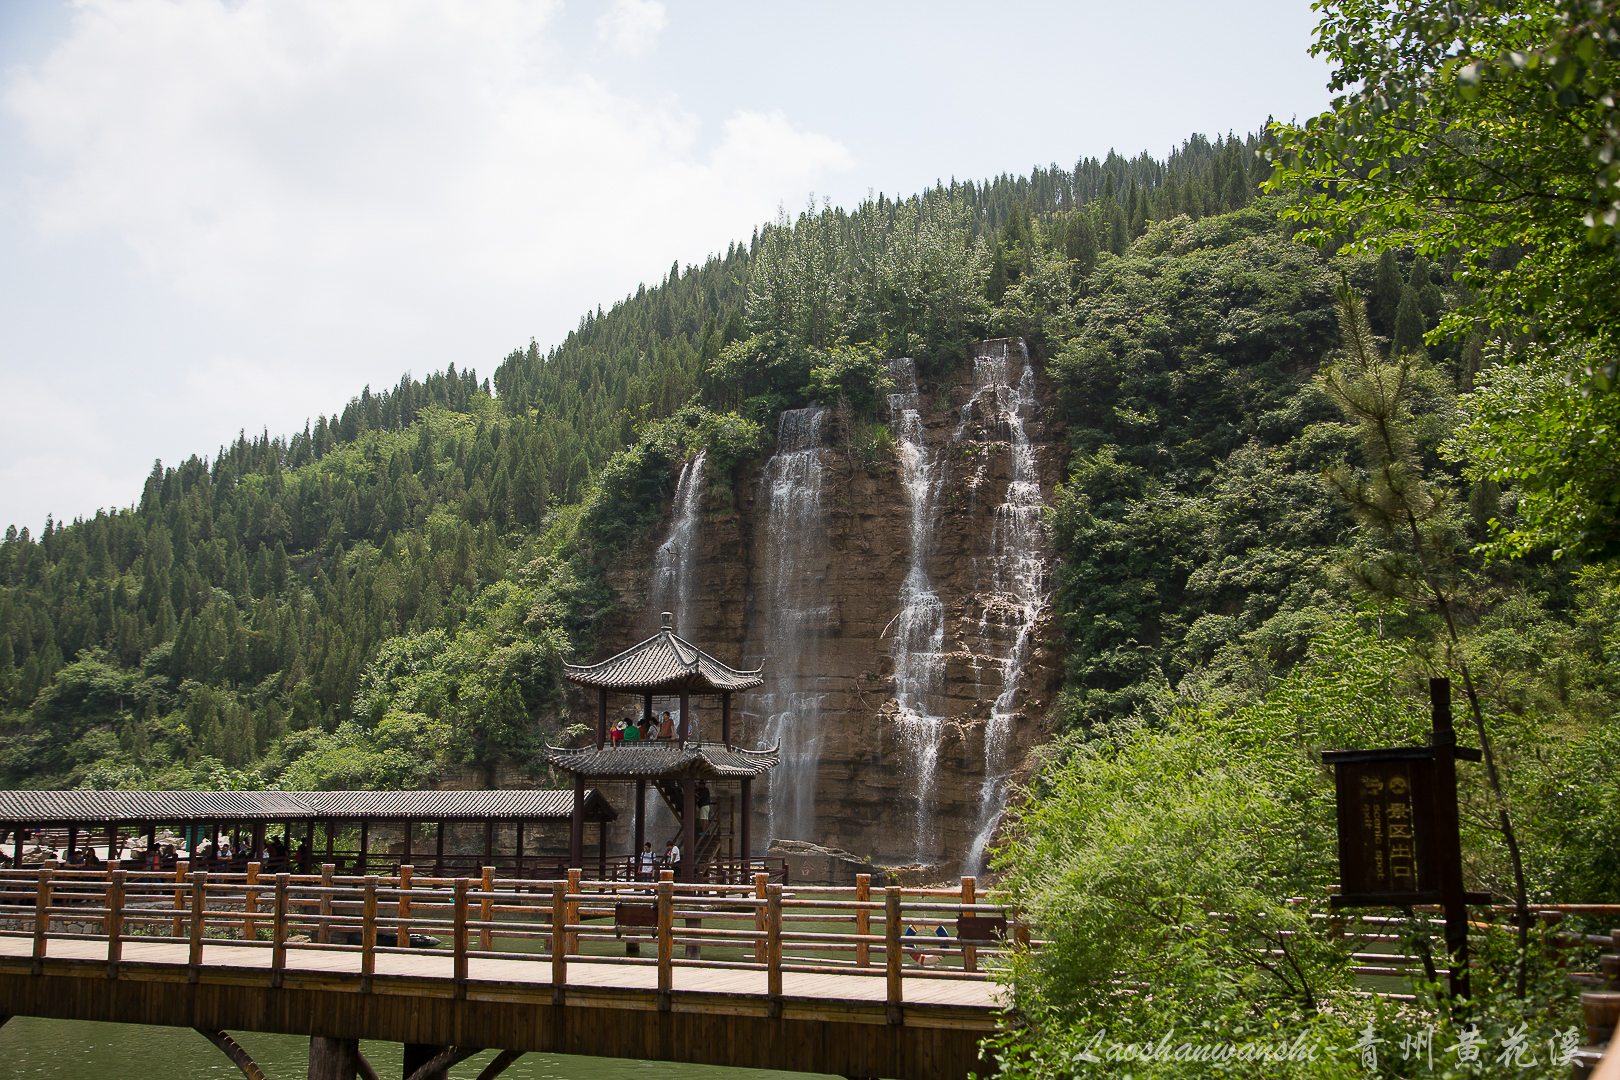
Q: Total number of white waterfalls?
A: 4